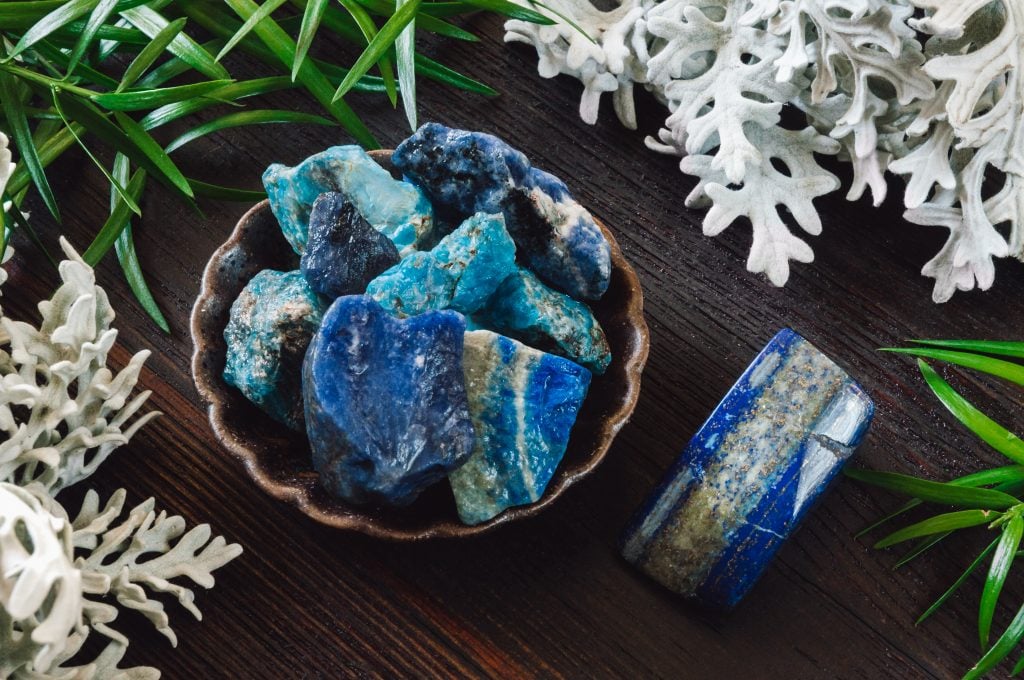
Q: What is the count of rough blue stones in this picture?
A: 8